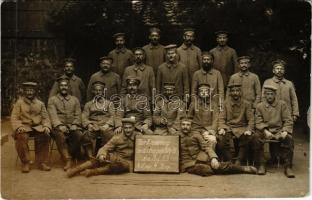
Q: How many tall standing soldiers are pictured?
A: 11